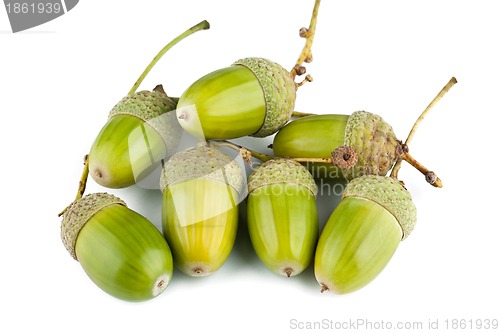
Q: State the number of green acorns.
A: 7